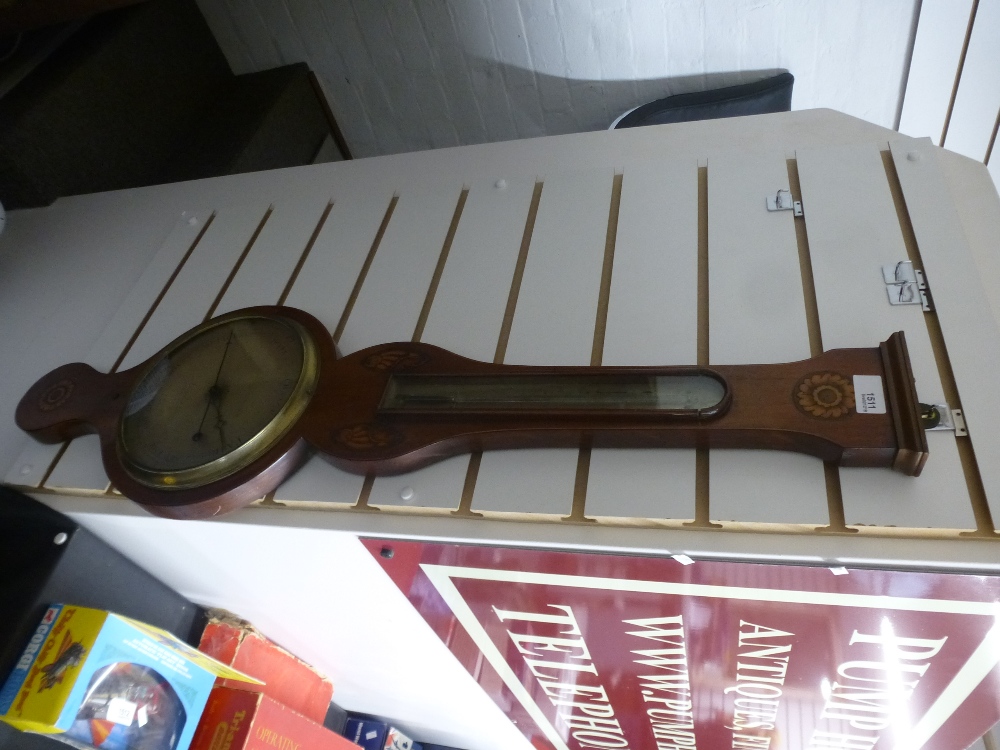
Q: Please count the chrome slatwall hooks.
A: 4